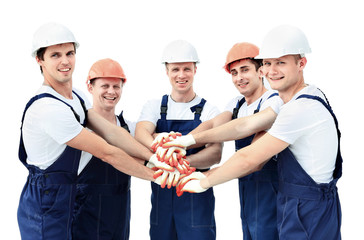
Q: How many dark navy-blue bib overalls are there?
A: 5